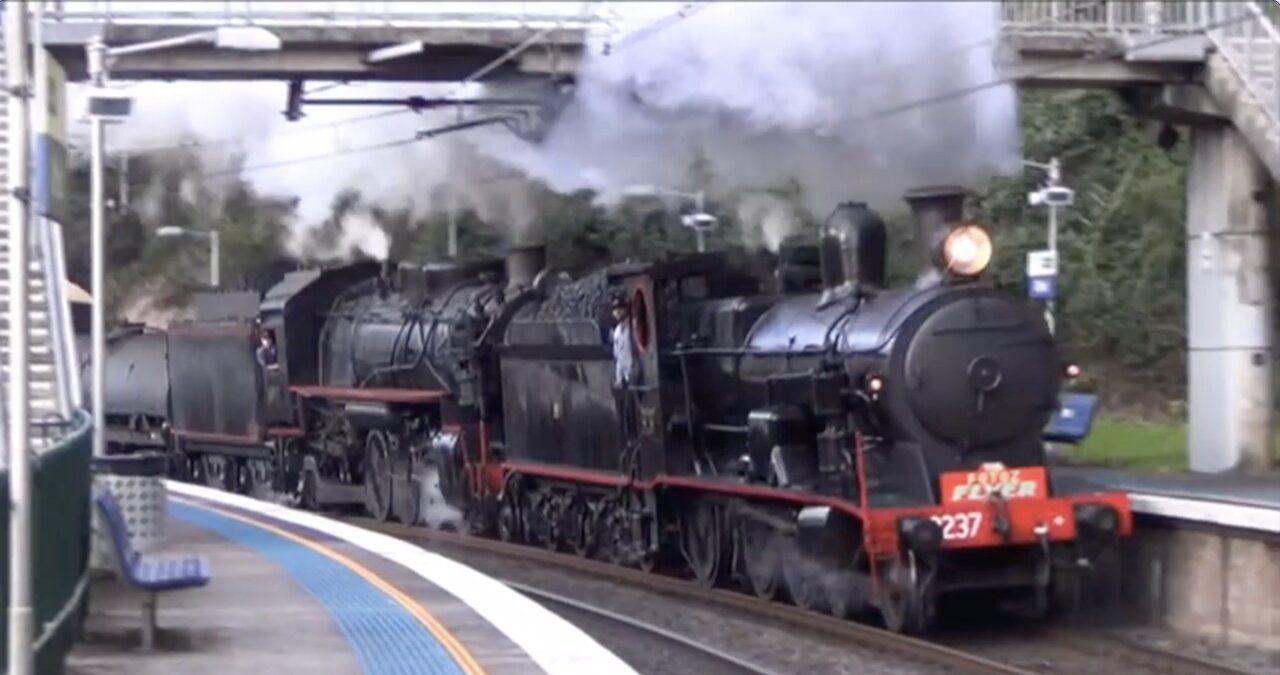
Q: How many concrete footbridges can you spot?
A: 1